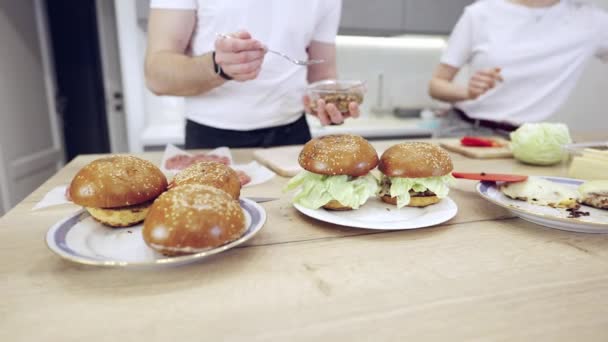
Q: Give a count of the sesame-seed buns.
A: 5